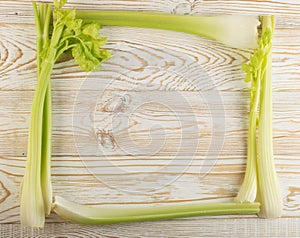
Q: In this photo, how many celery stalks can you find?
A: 6